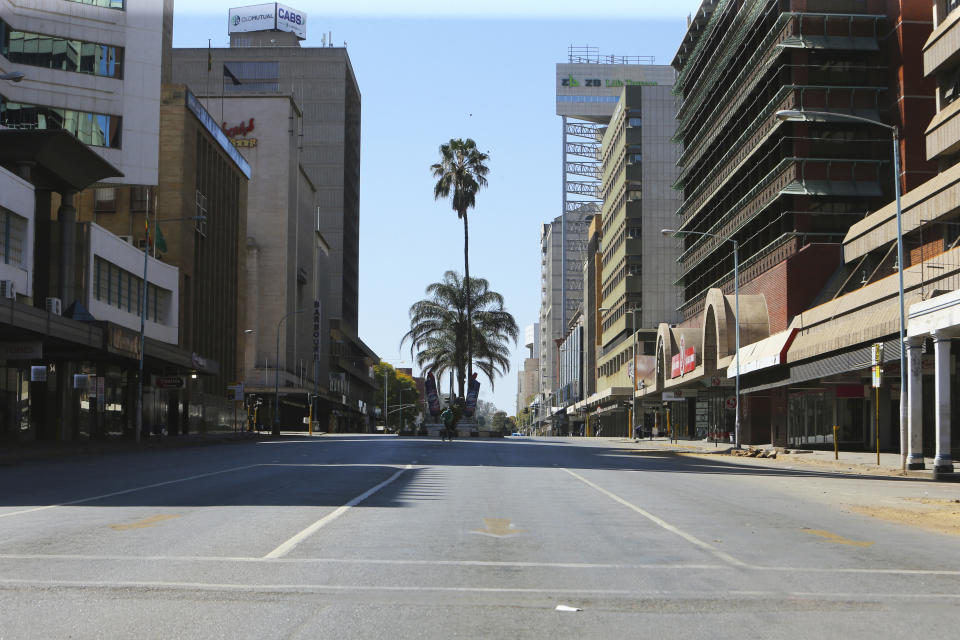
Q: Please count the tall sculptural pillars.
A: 2